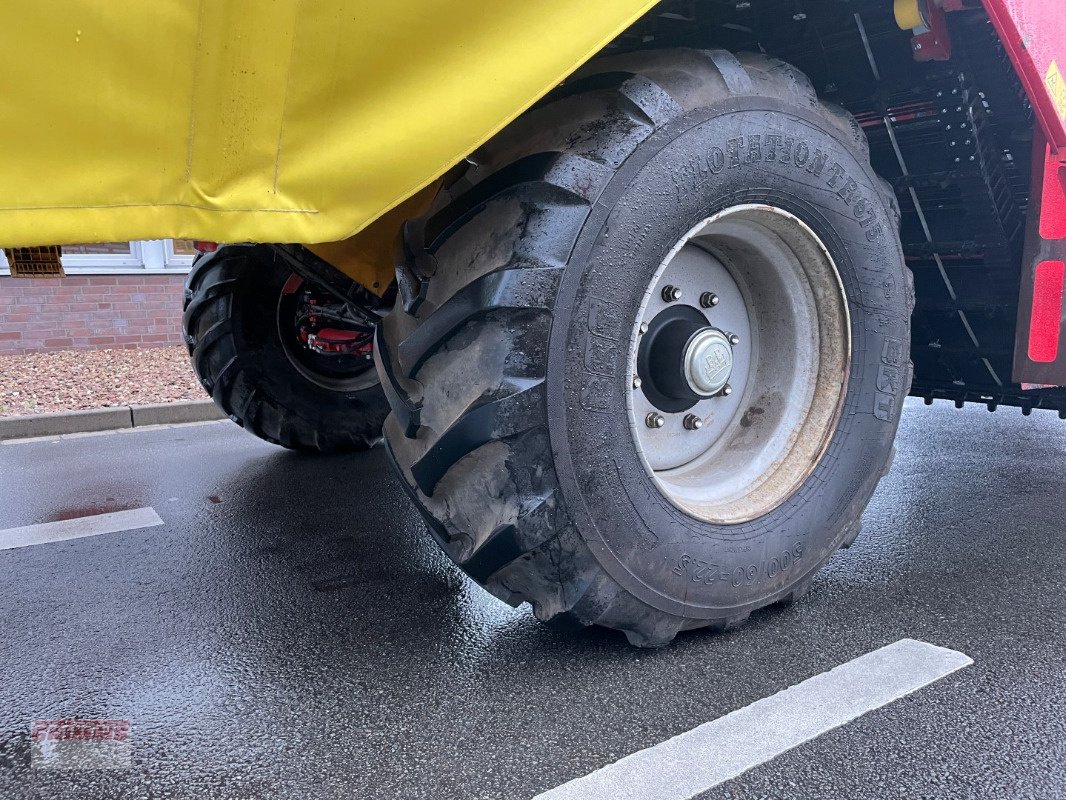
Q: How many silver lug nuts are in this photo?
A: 8